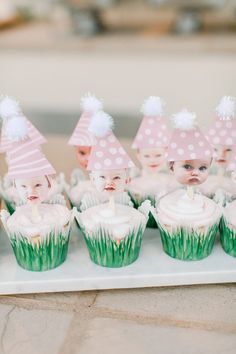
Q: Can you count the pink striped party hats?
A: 3